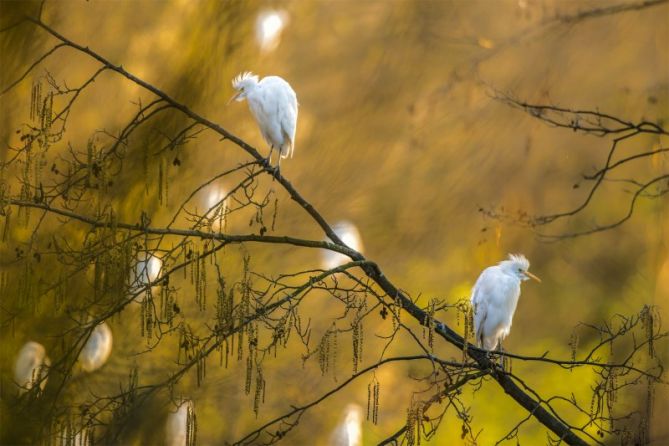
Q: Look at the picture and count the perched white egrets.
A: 2